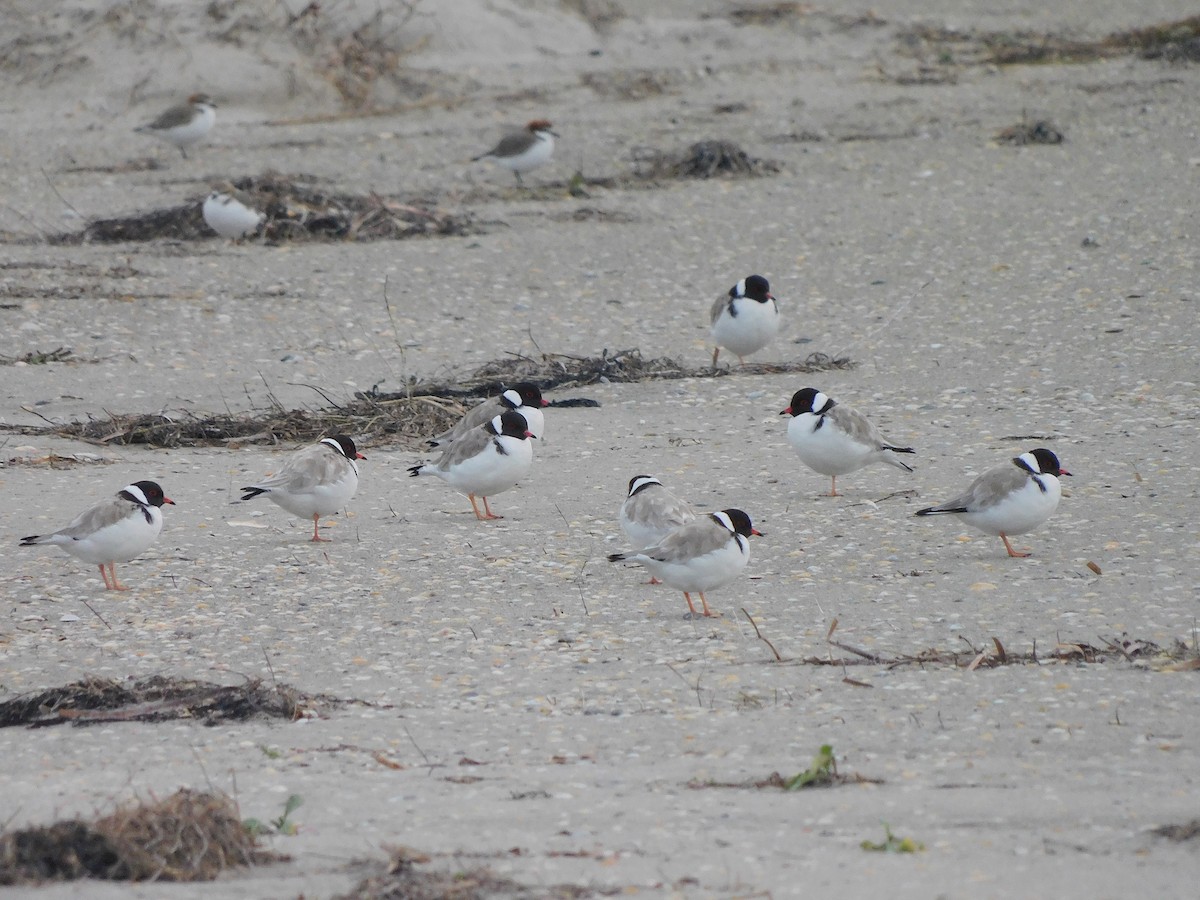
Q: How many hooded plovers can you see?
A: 9